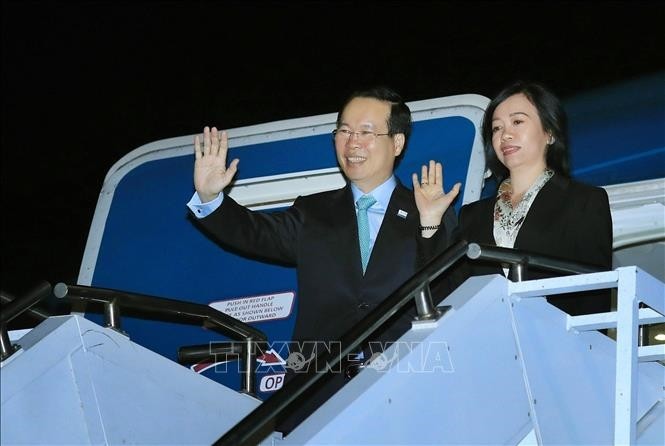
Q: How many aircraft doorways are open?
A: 1